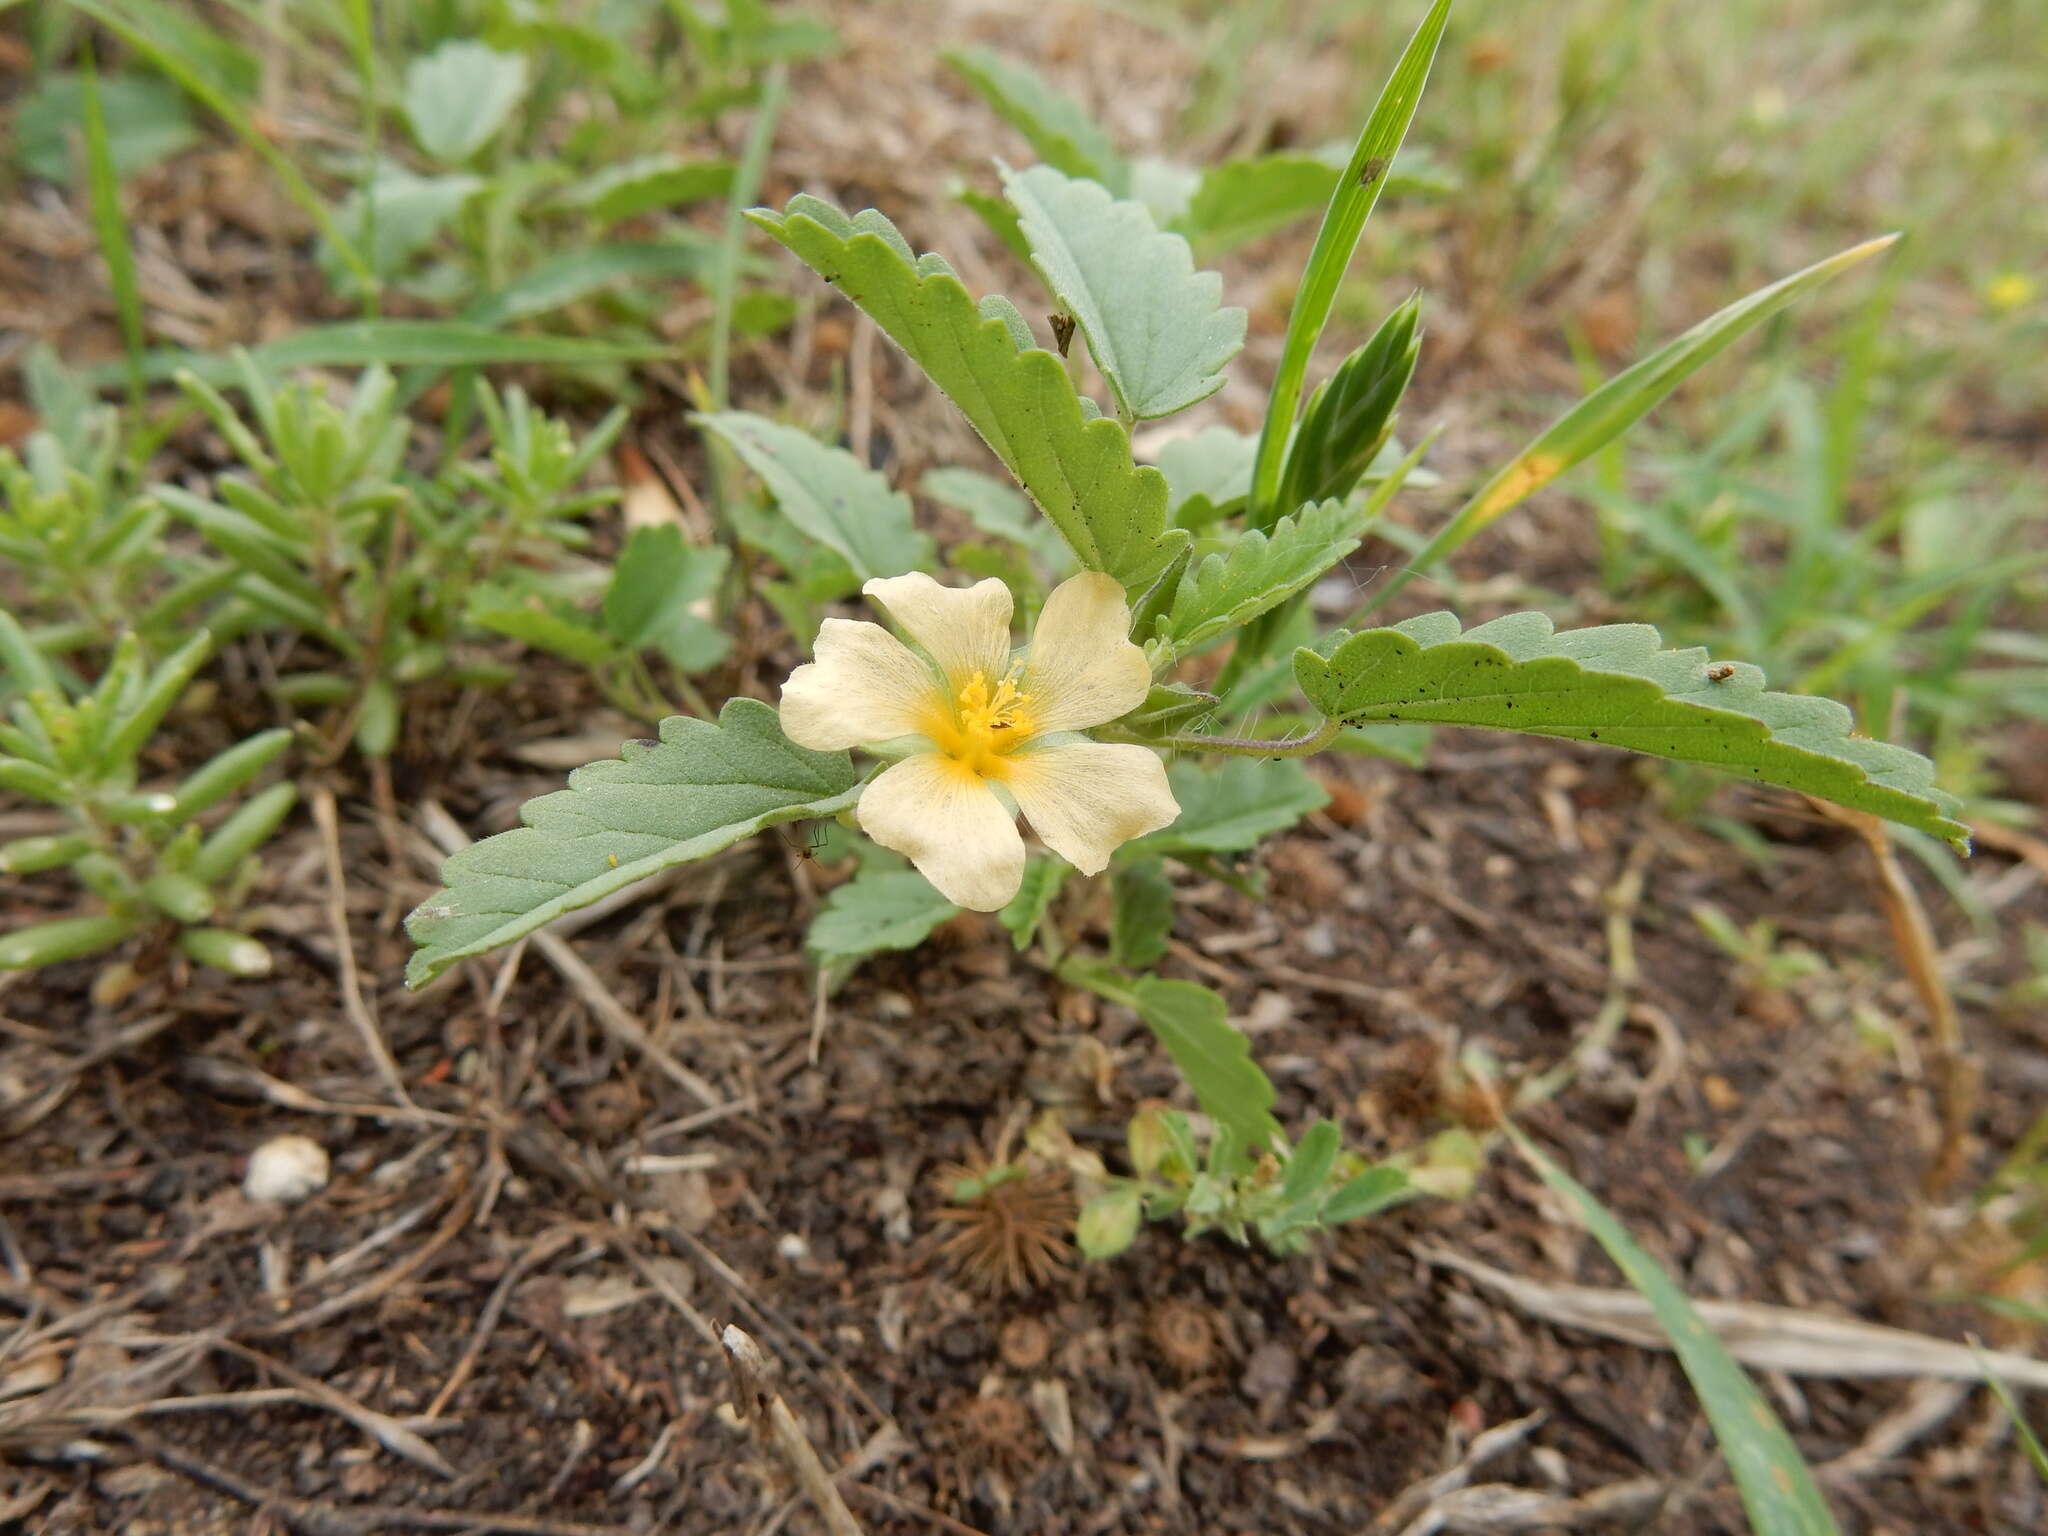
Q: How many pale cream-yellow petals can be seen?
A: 5